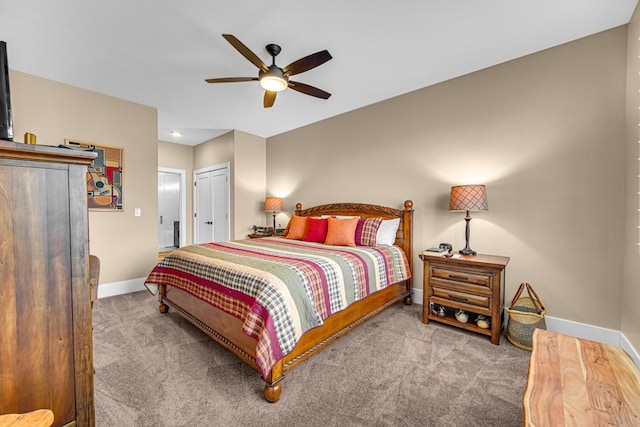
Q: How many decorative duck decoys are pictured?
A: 3